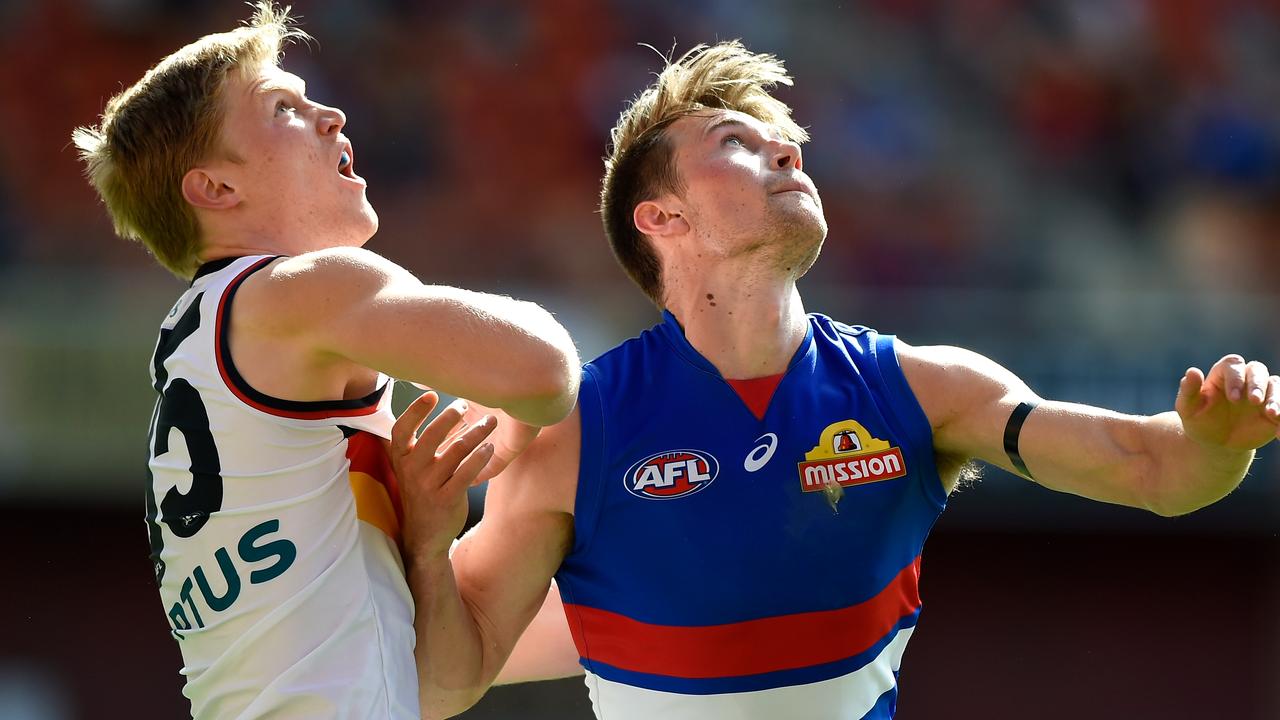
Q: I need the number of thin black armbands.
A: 1